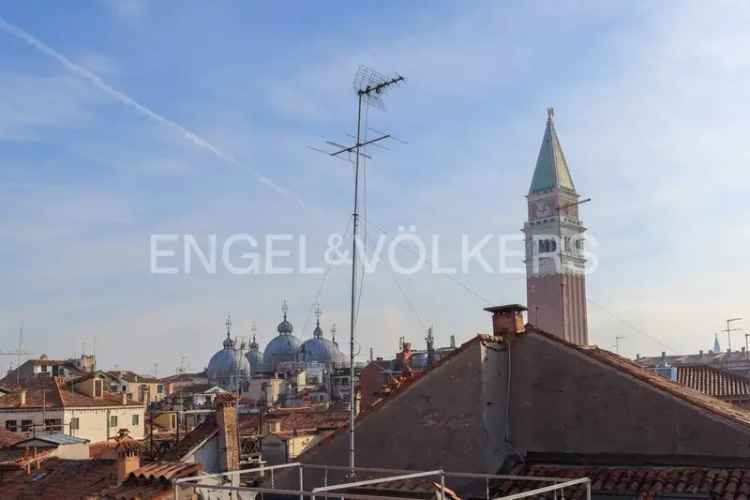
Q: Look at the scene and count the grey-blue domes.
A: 5